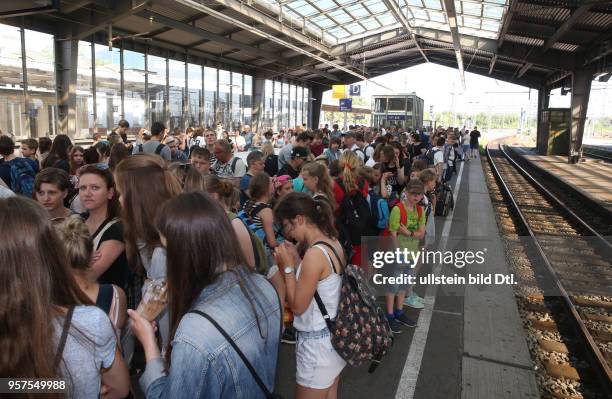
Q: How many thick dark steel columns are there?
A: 5